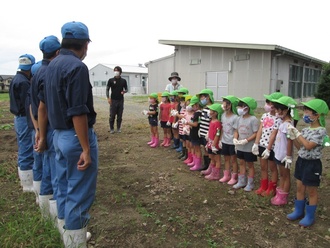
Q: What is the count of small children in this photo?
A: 14